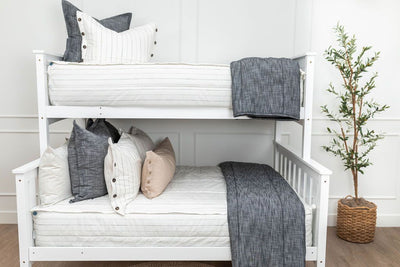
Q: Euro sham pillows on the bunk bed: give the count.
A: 3